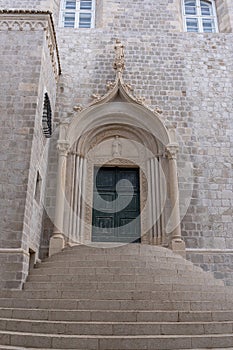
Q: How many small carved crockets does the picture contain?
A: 6